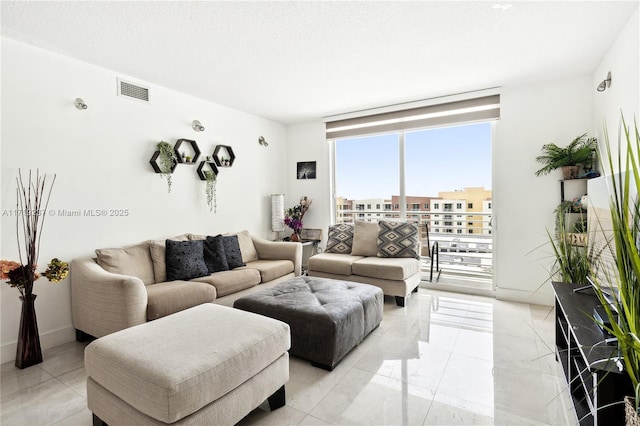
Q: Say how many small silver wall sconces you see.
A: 4